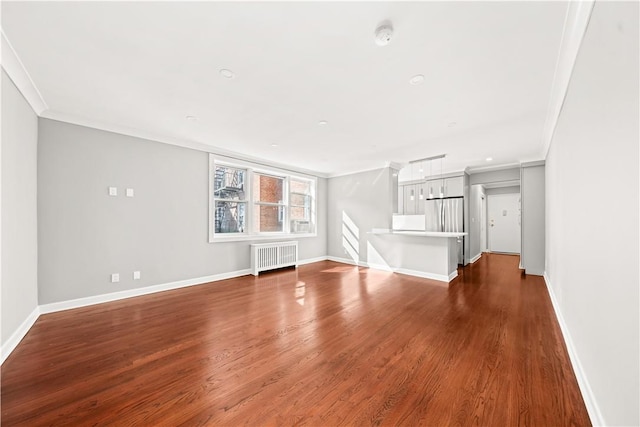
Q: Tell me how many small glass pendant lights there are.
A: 4